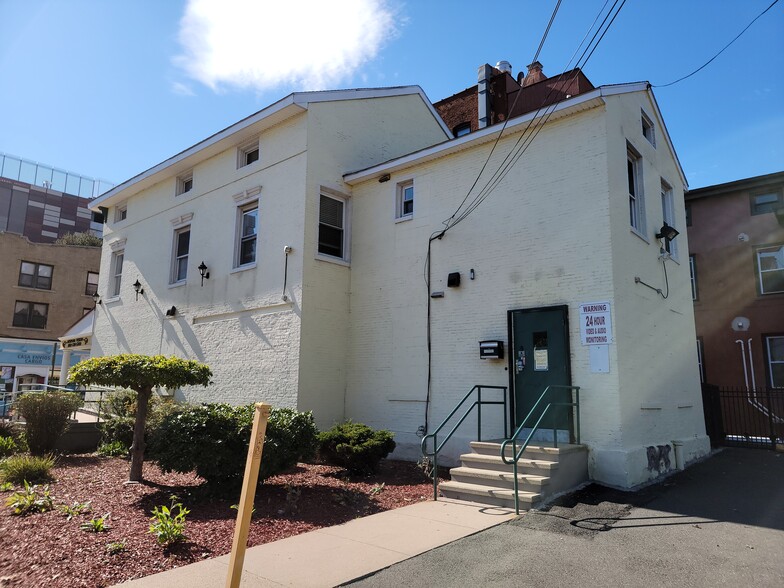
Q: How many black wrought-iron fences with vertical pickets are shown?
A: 1